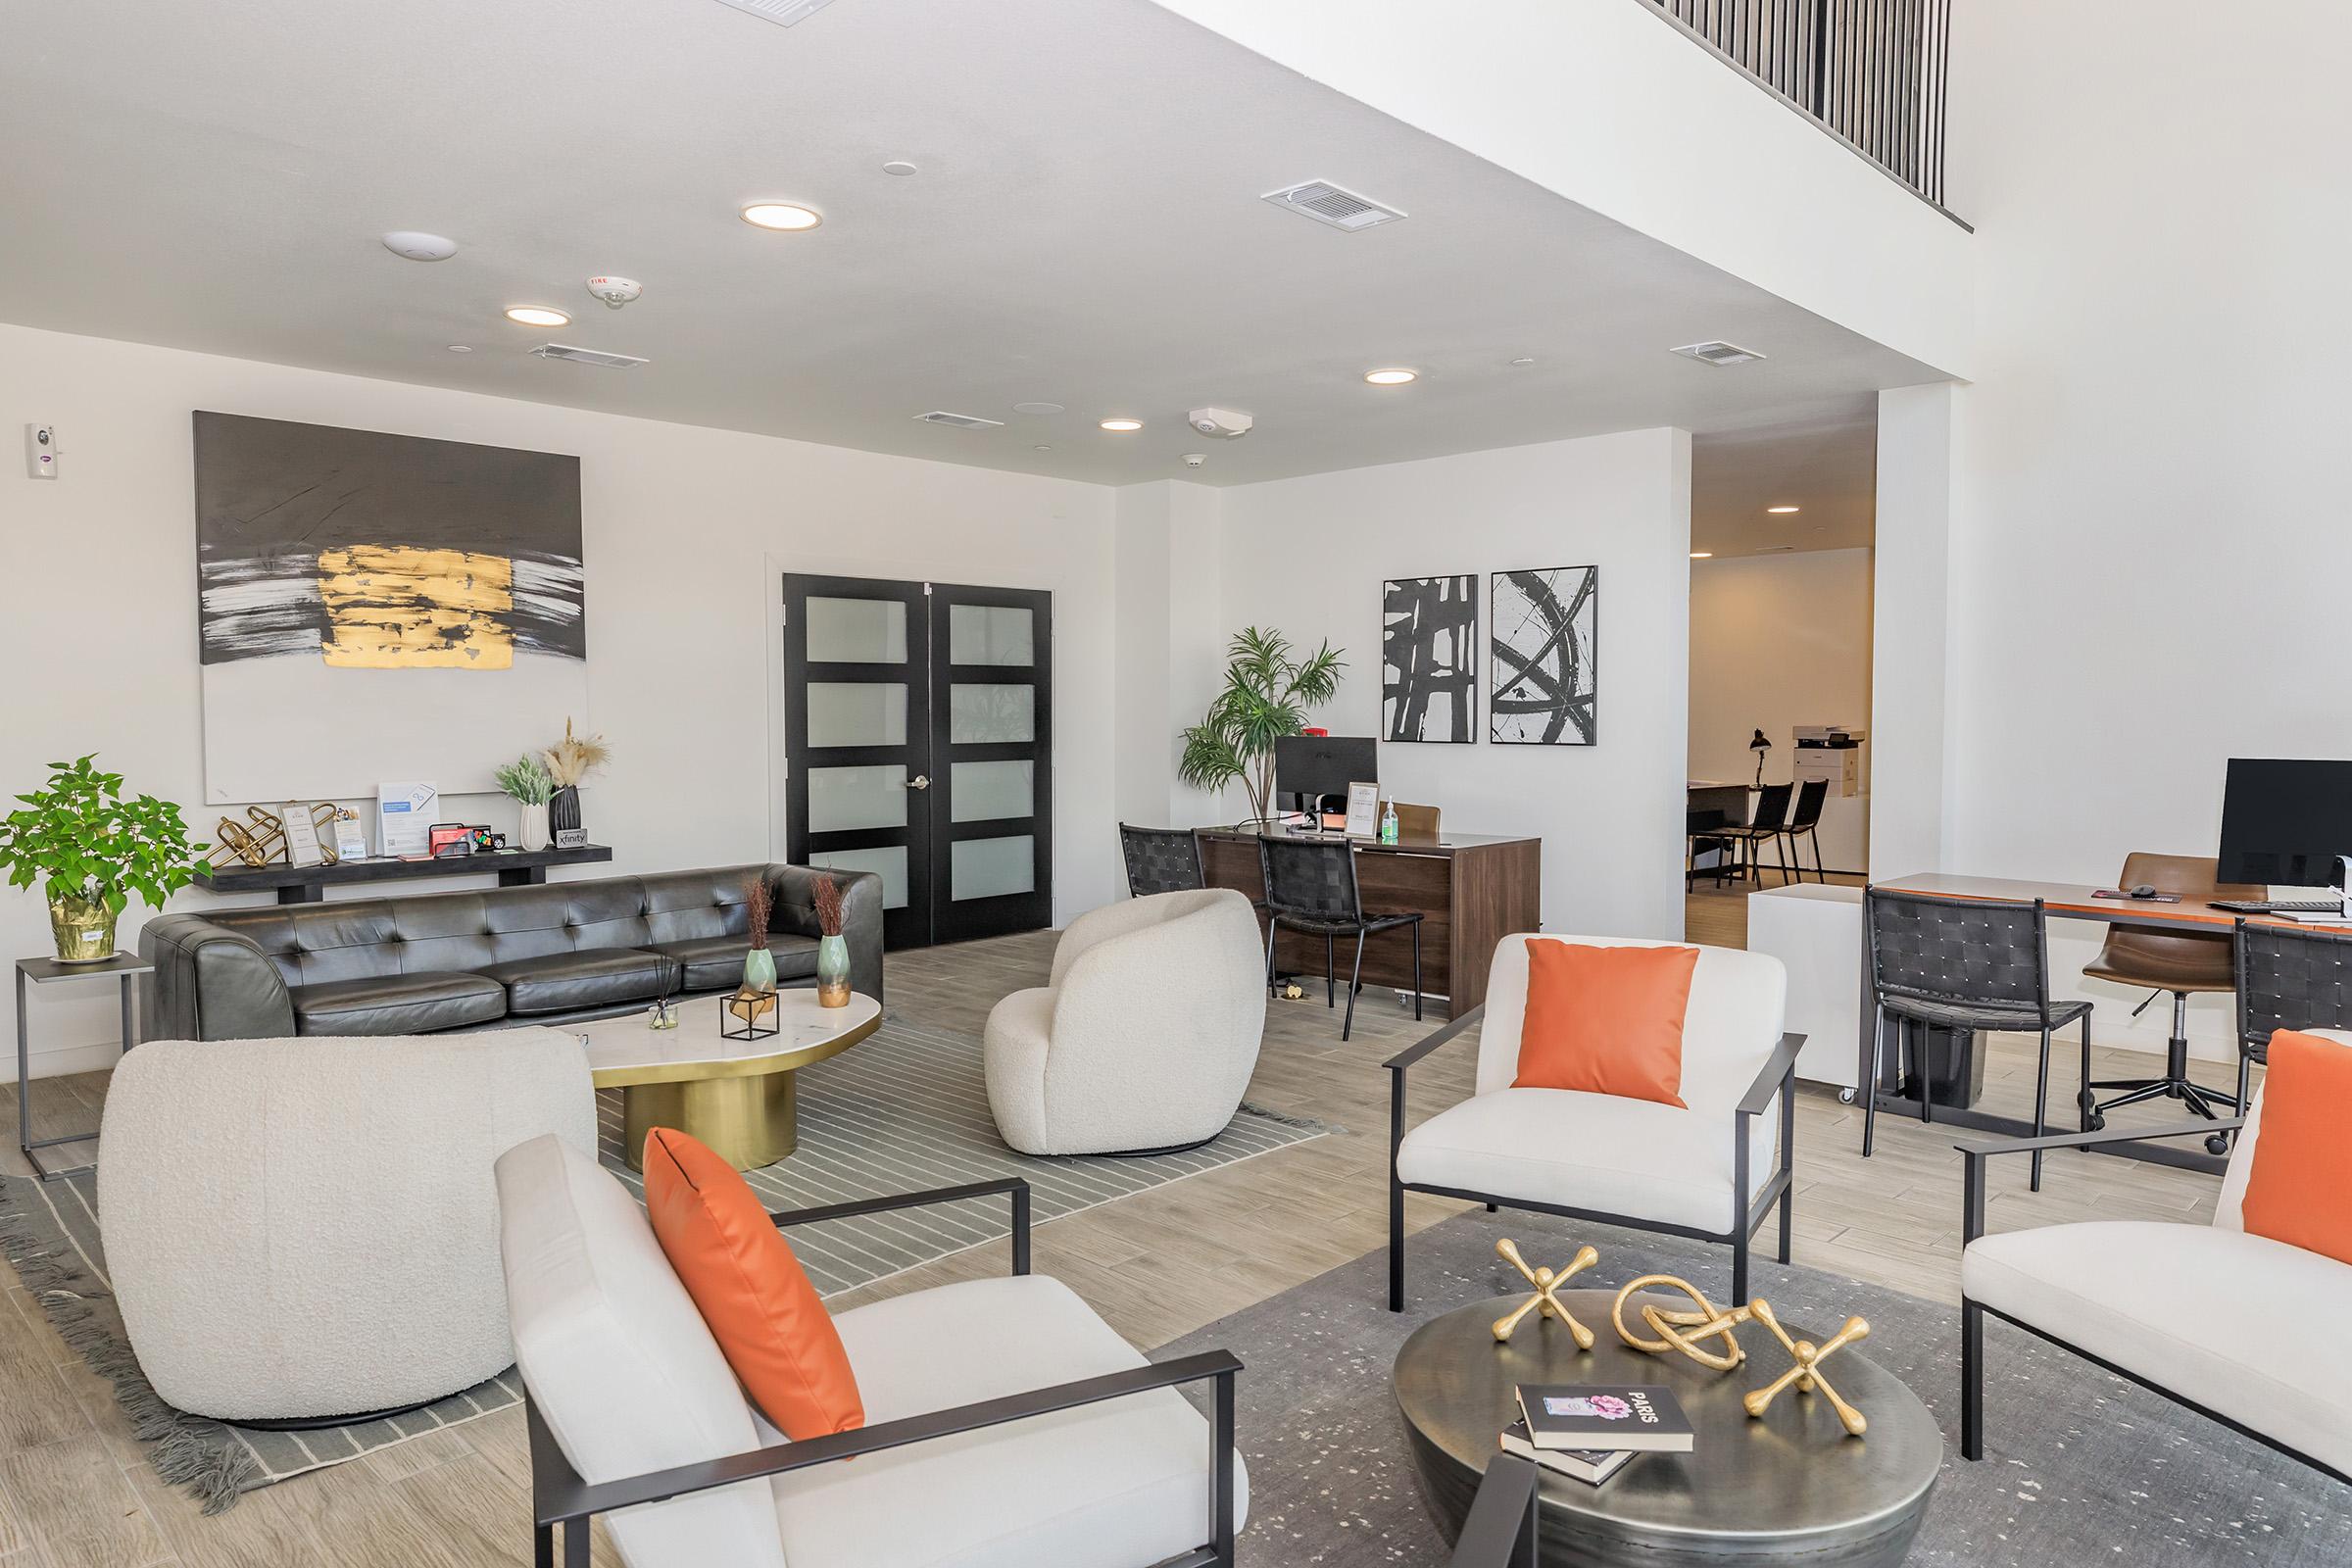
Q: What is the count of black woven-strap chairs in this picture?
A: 6